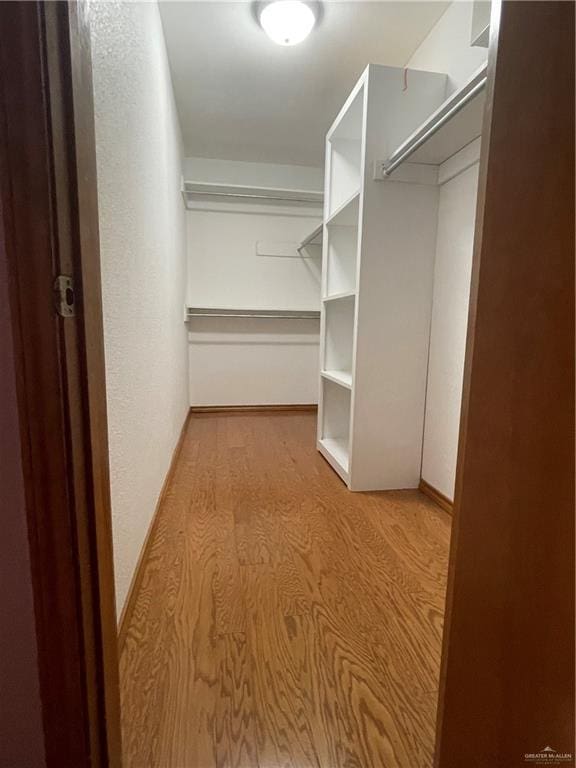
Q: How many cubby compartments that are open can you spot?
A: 4